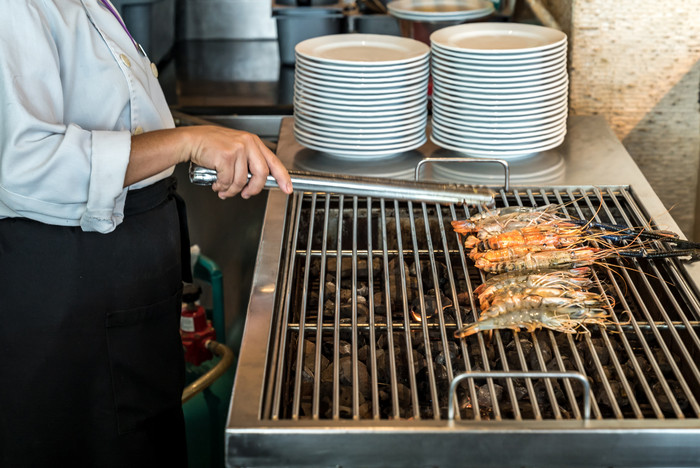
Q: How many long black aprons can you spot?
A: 1